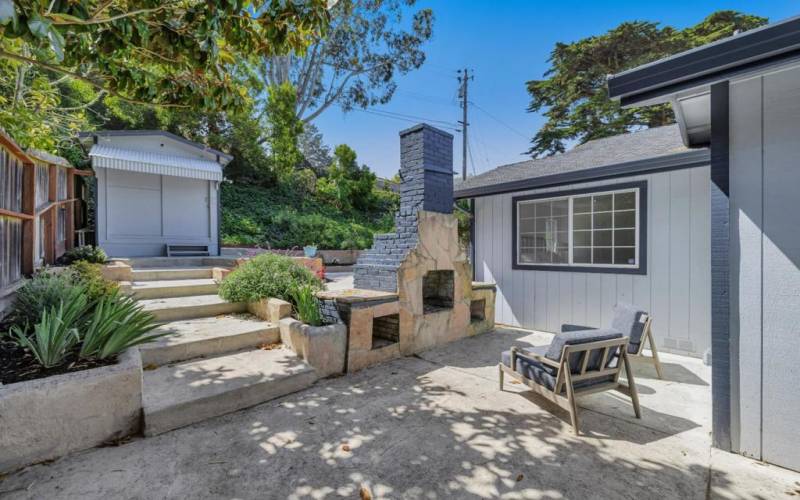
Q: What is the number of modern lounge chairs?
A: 2